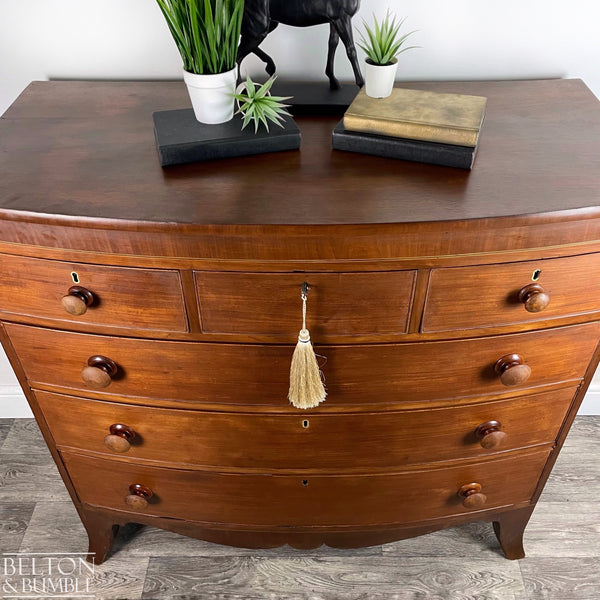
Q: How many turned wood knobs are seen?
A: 8